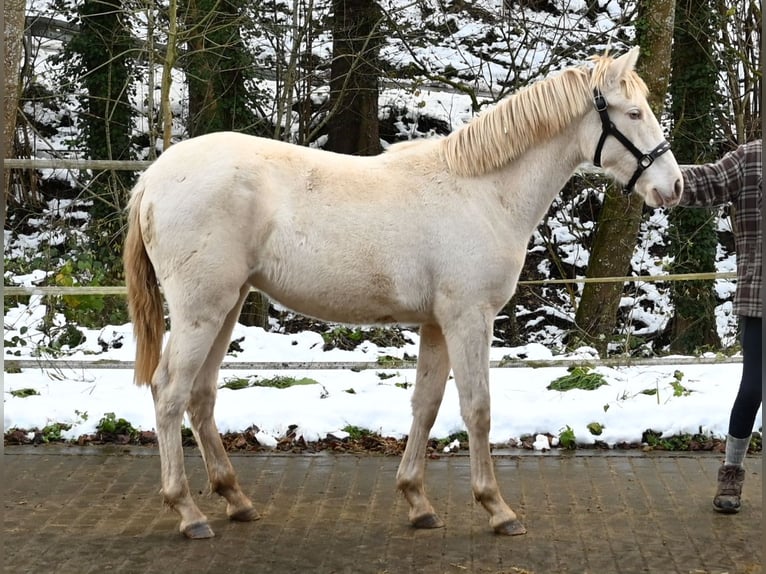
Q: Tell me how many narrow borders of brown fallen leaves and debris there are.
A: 1